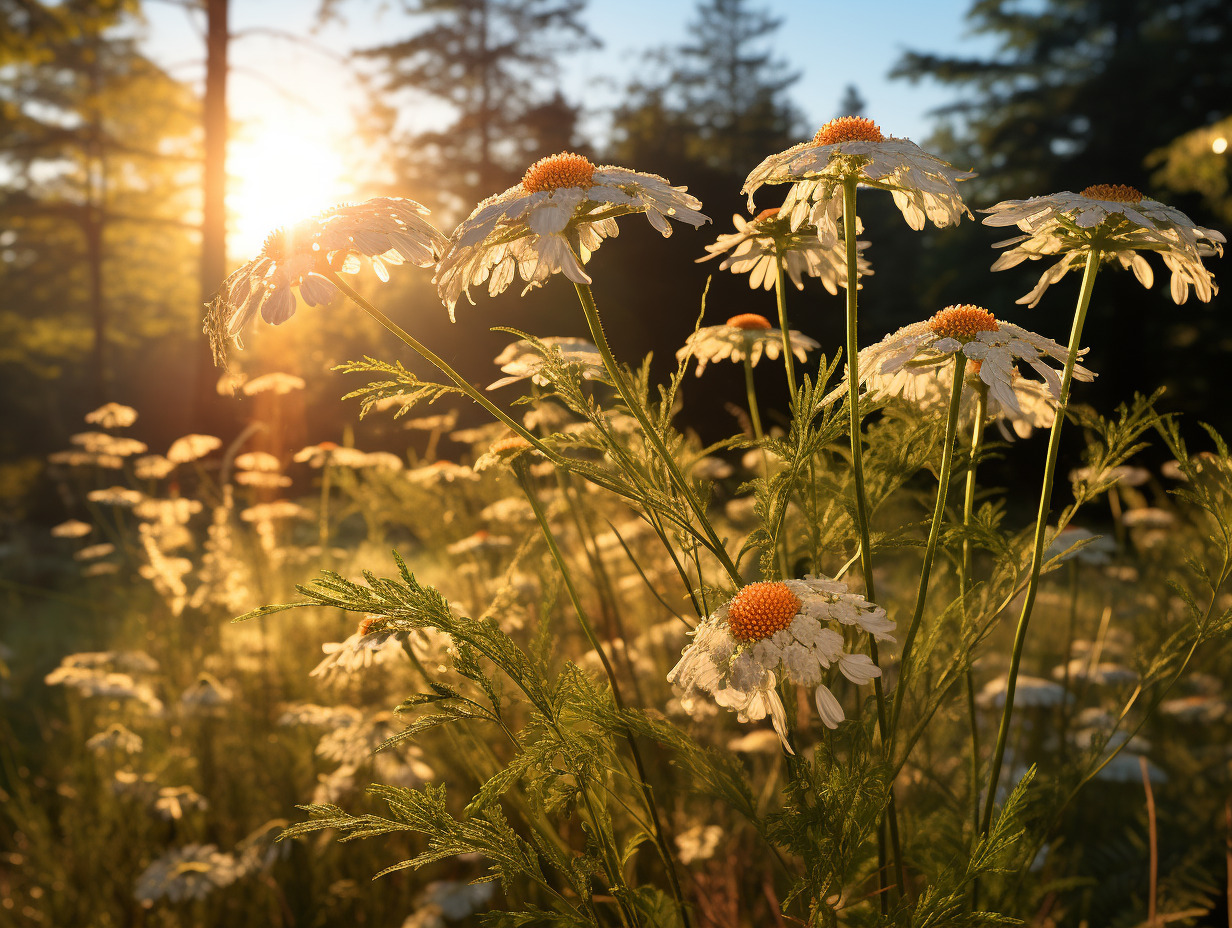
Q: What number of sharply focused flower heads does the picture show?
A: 6